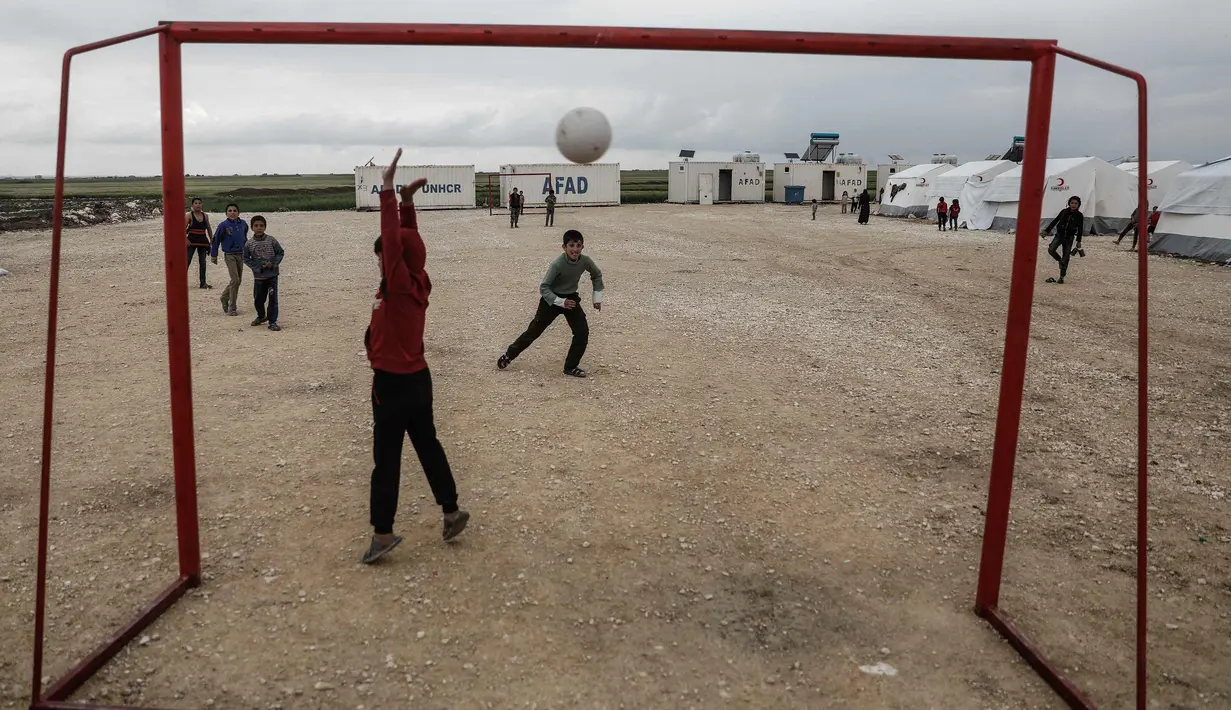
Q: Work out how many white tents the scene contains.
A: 5